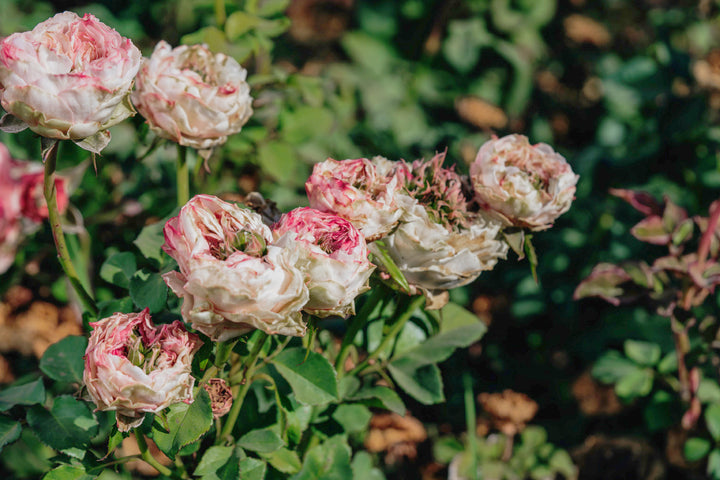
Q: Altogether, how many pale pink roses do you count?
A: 8